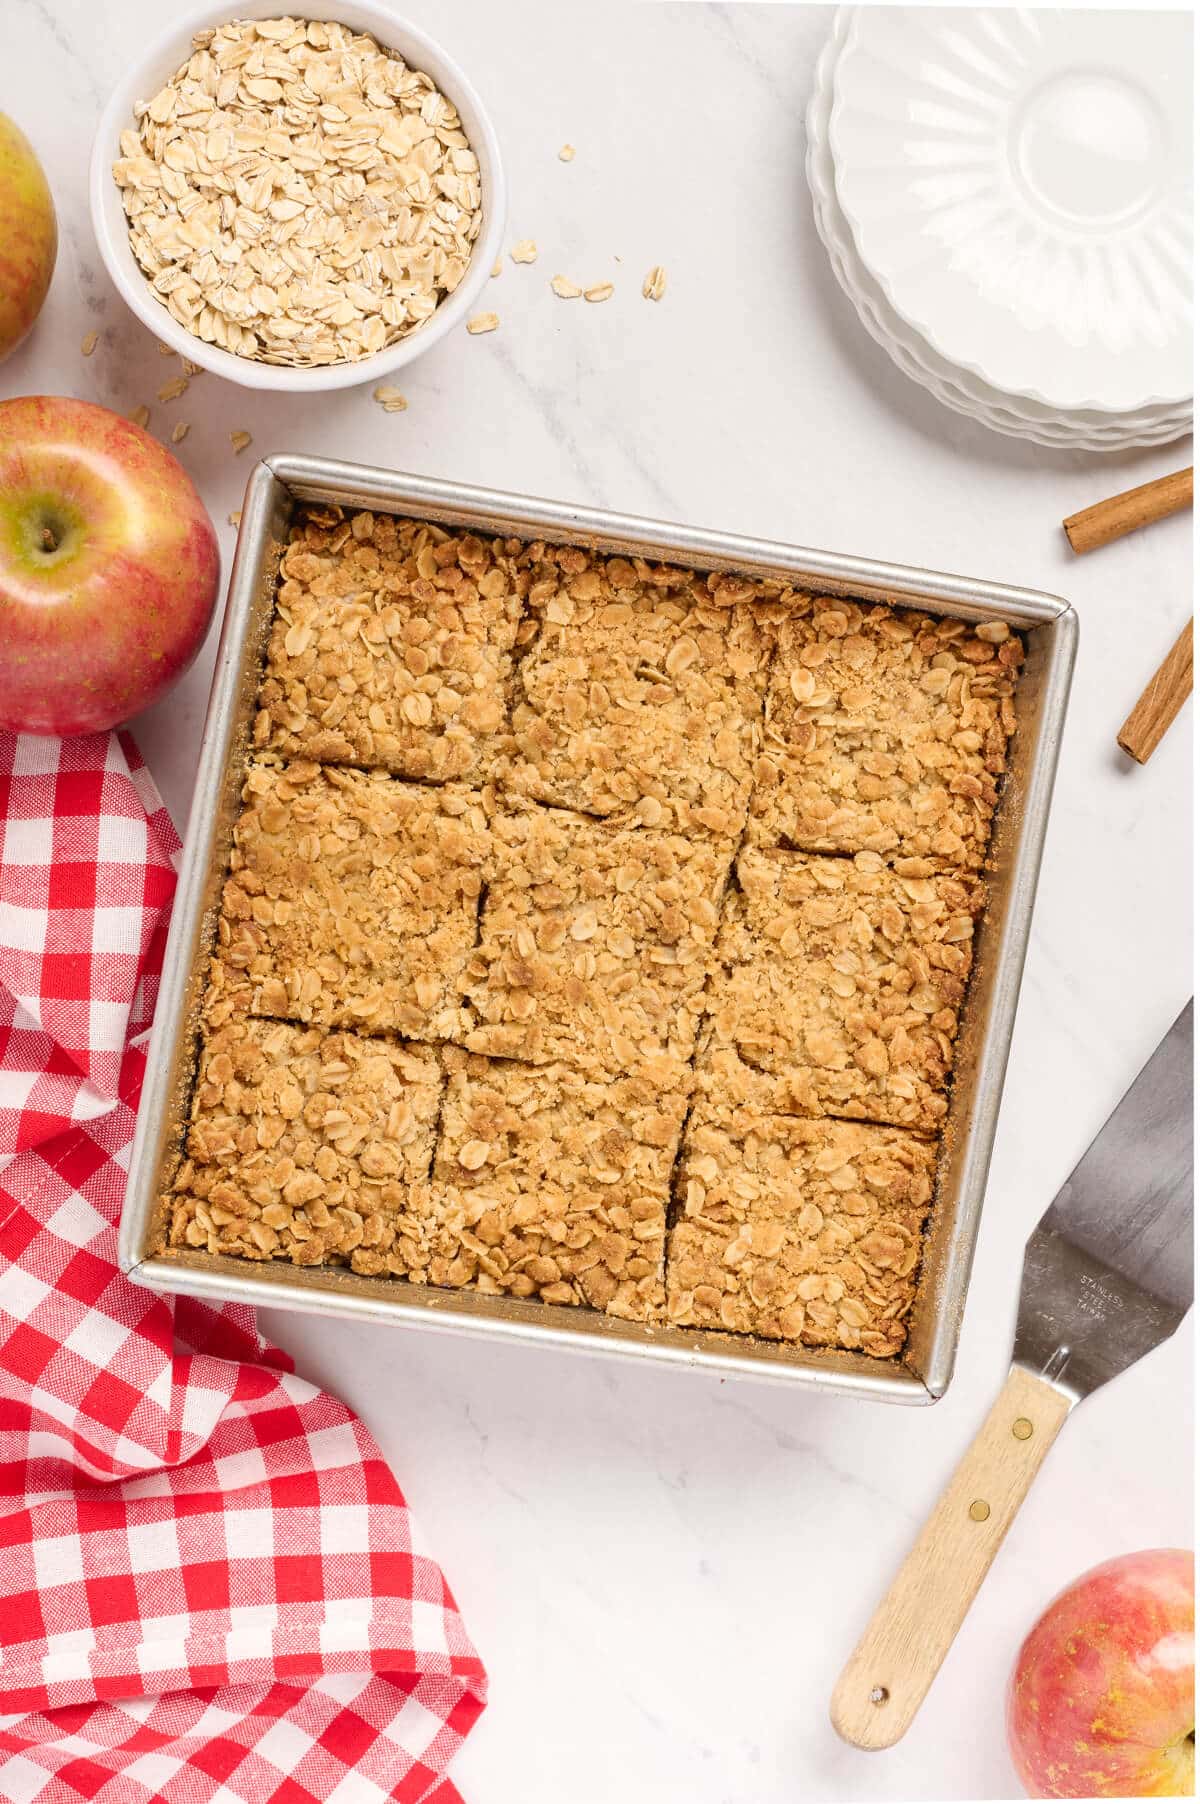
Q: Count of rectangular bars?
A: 9